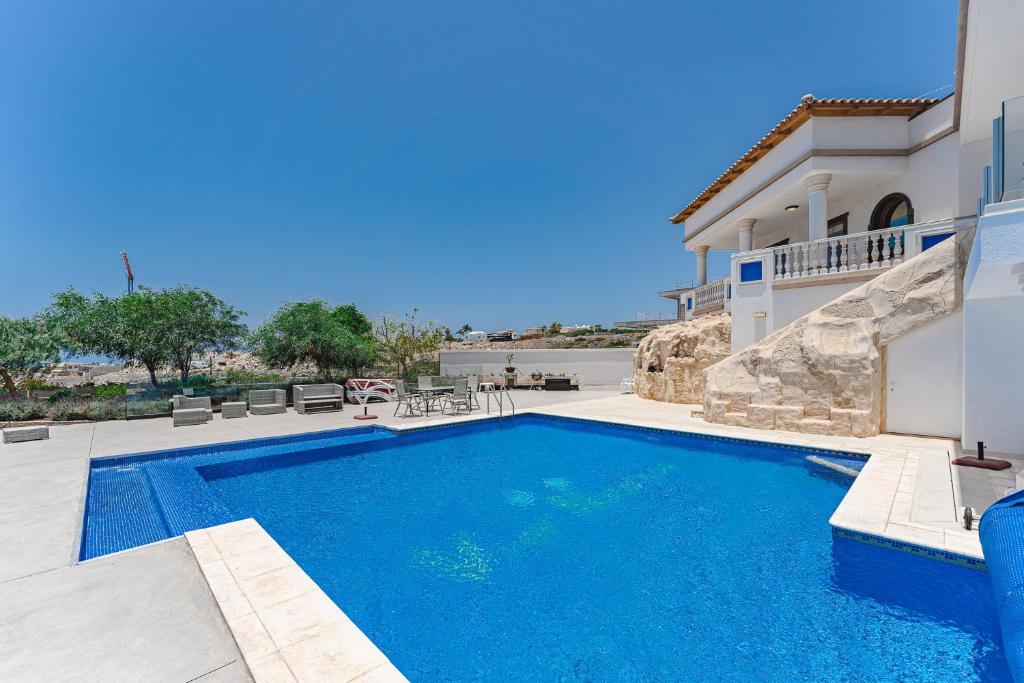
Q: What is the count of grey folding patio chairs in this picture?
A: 4